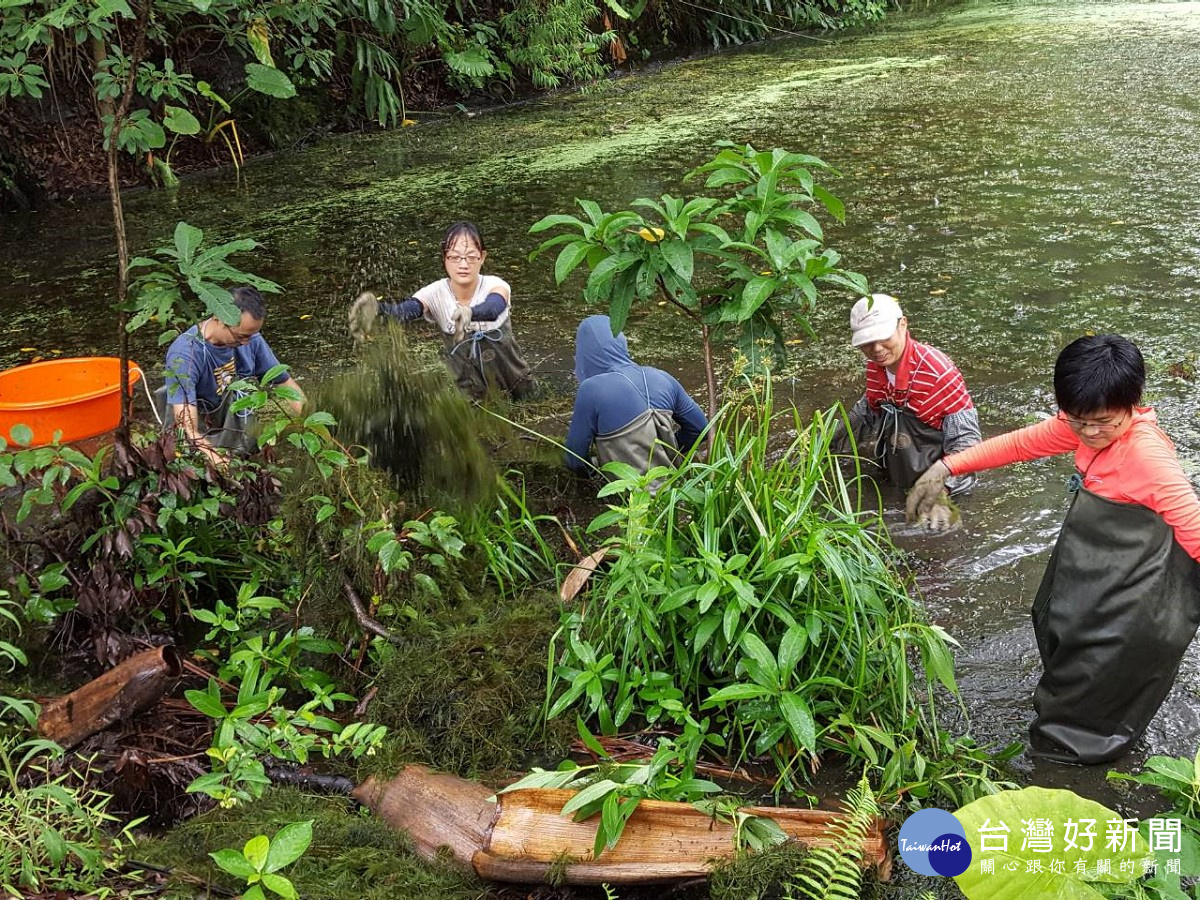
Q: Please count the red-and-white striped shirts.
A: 1